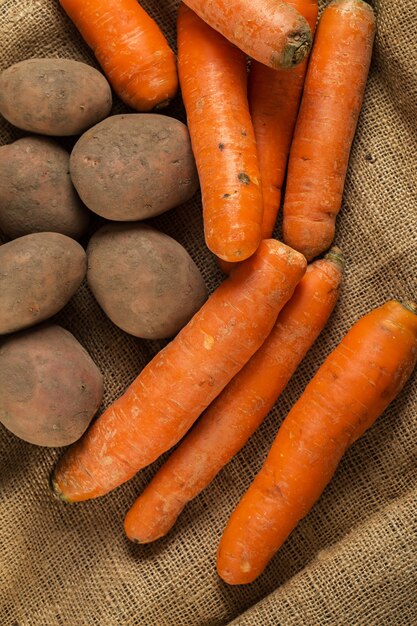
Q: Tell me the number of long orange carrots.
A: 8